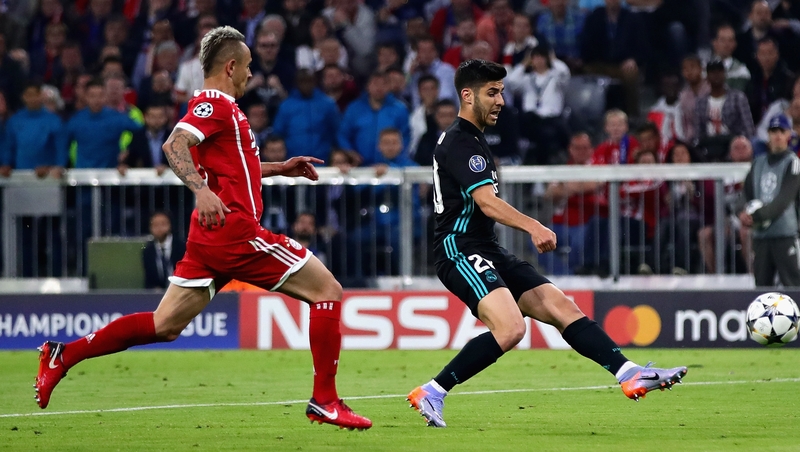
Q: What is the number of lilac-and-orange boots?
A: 2